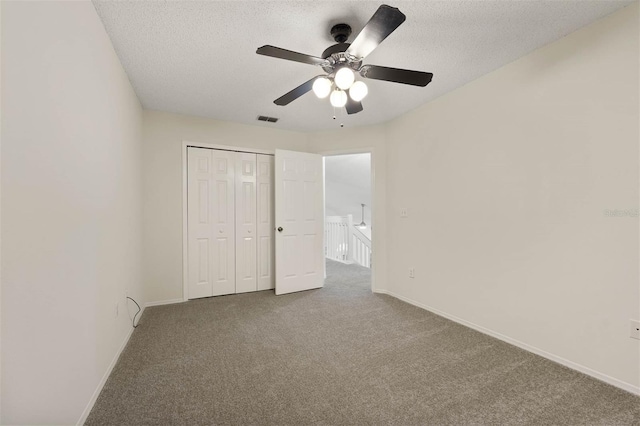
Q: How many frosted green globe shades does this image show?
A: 0